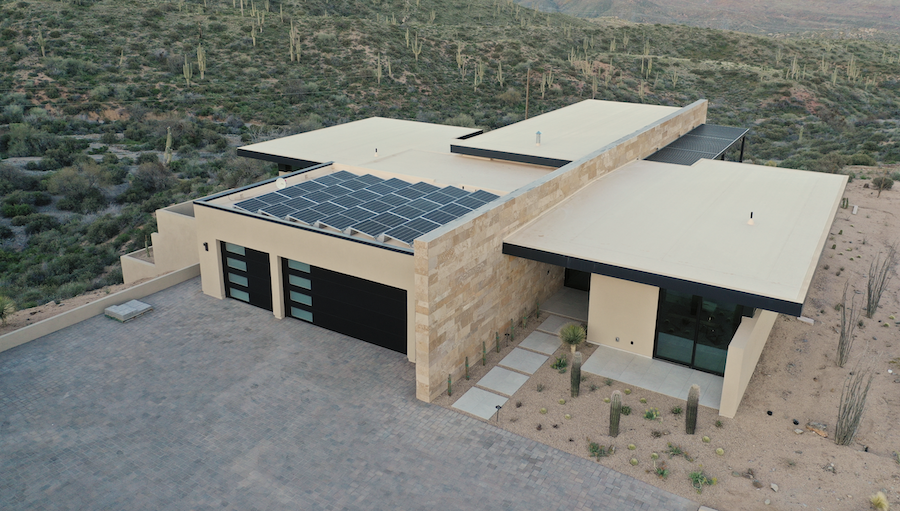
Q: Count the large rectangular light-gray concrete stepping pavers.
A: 5